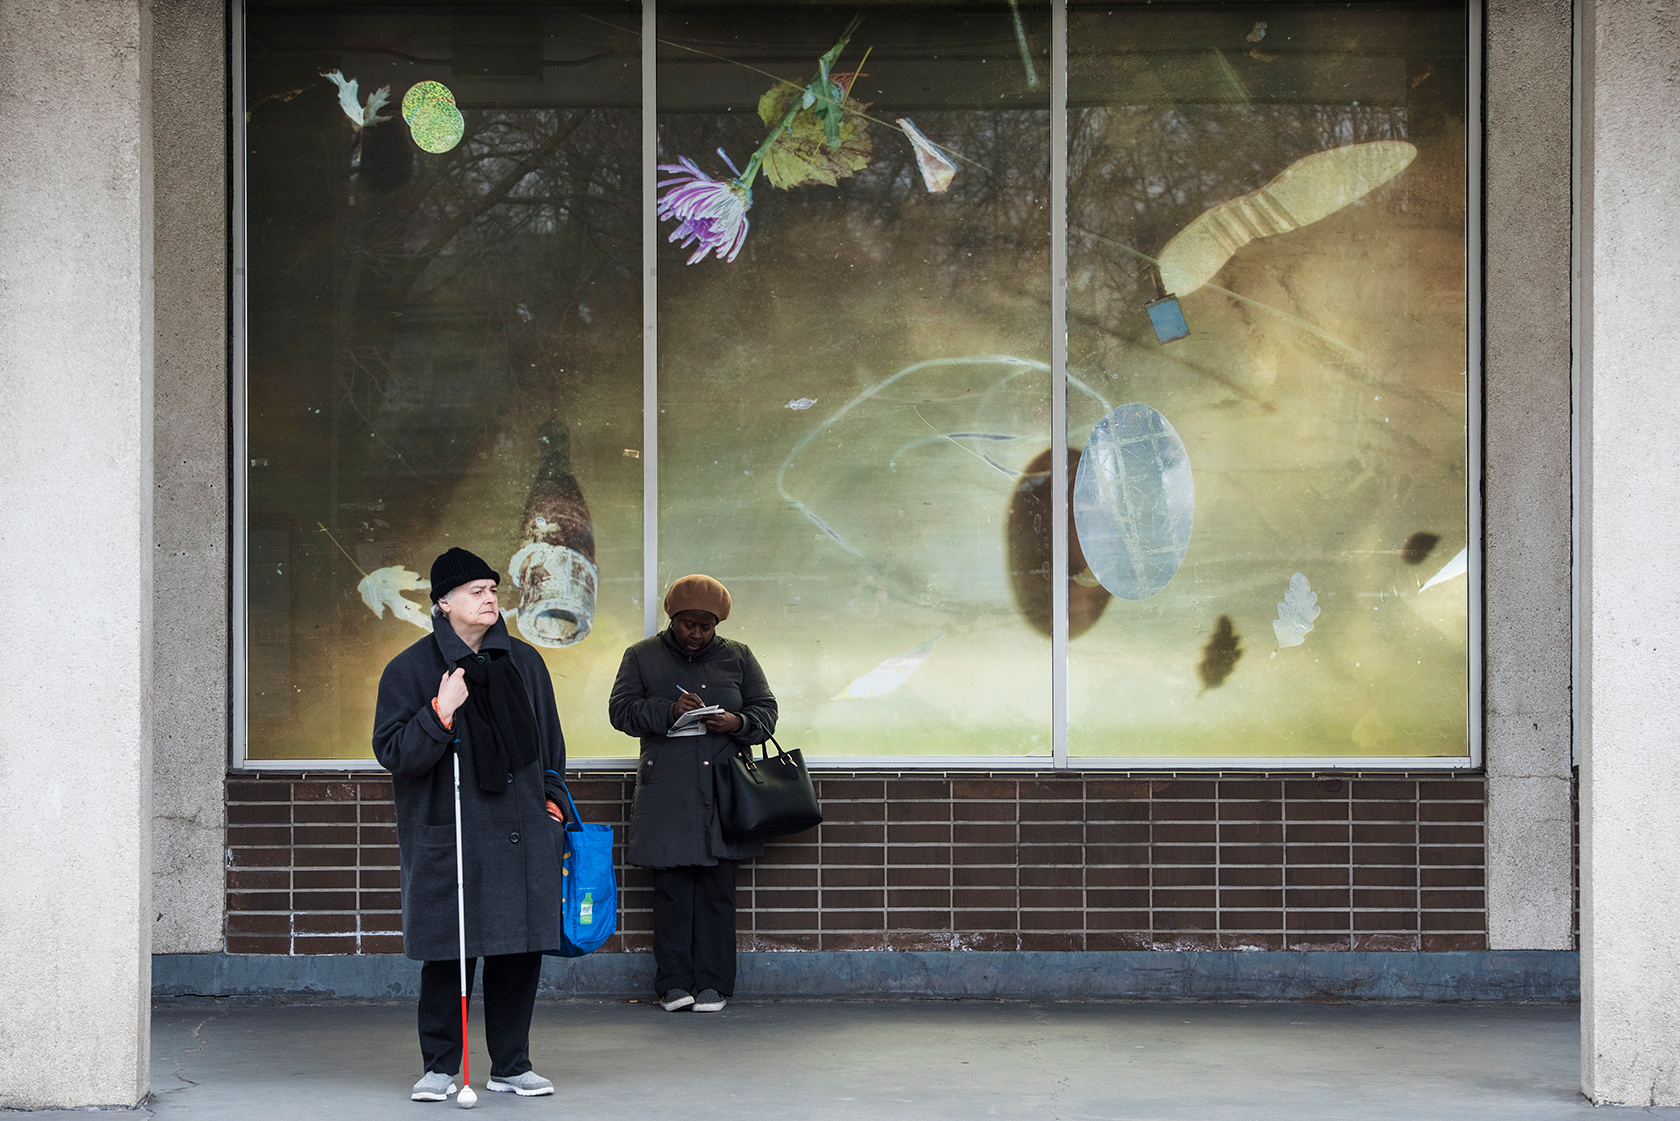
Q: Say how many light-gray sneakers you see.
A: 2